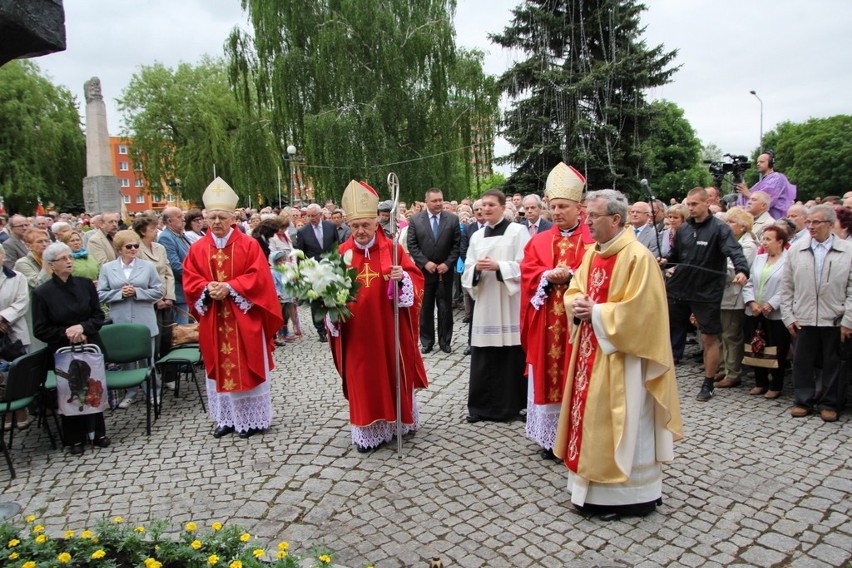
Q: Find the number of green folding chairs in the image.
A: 4